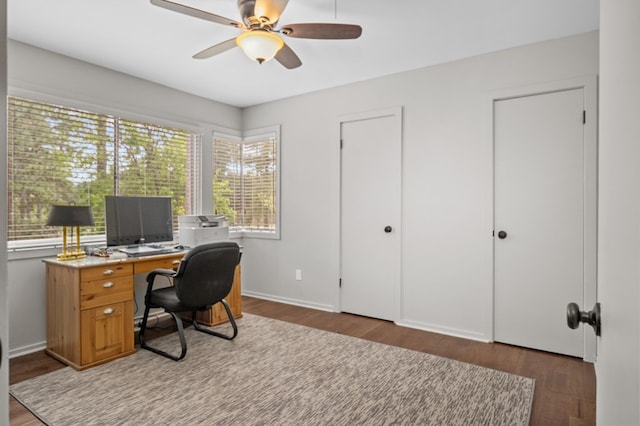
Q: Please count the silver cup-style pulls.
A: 4